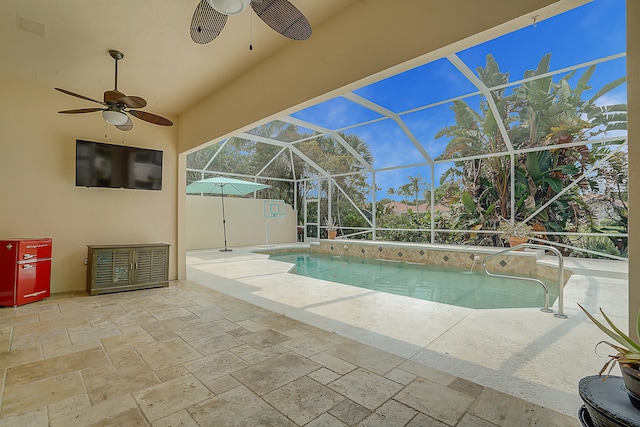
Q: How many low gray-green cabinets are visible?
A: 1